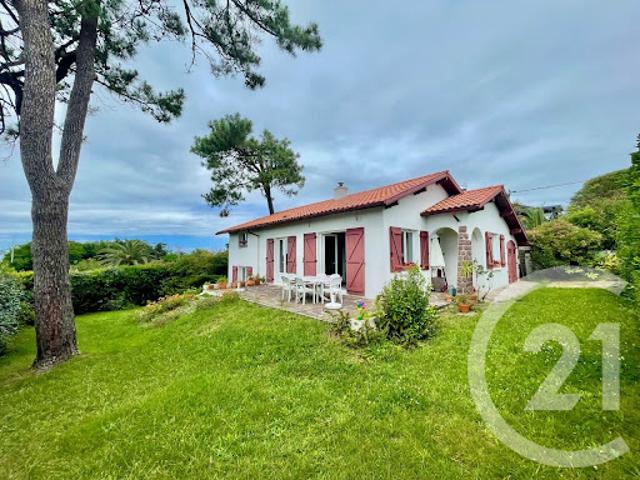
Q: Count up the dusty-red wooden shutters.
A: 10